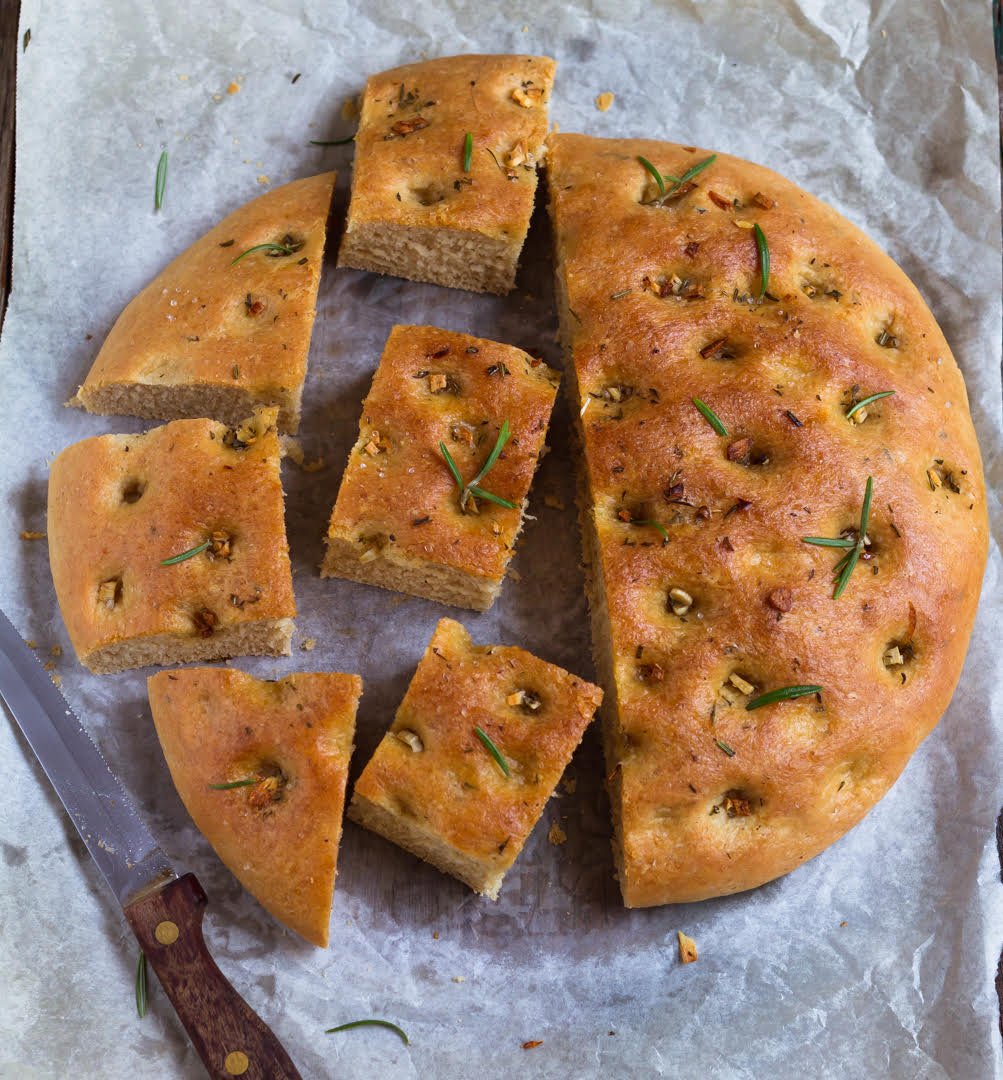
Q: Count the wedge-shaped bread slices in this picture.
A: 2